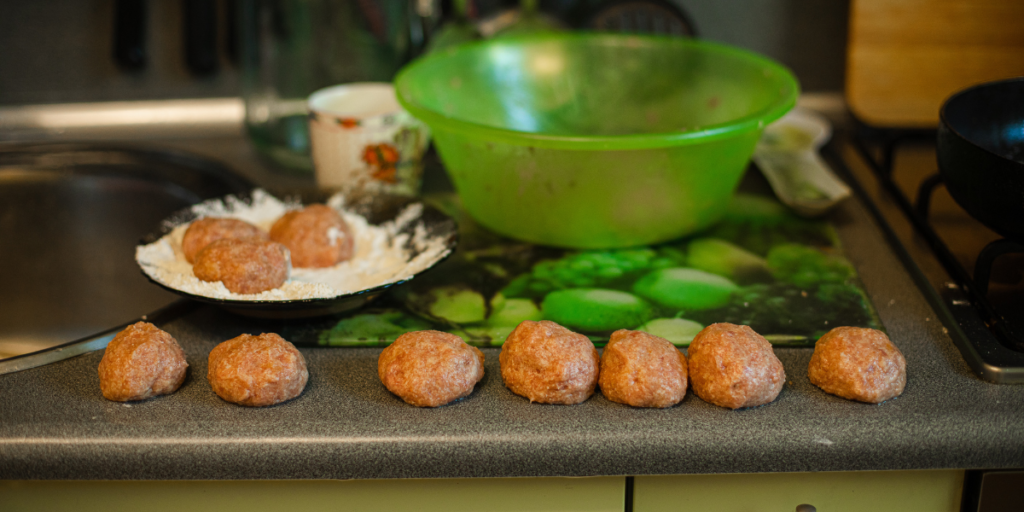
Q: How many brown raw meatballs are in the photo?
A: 10